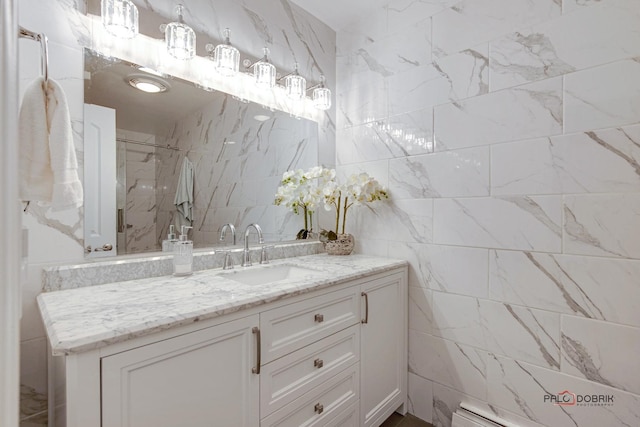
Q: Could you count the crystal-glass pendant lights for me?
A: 6